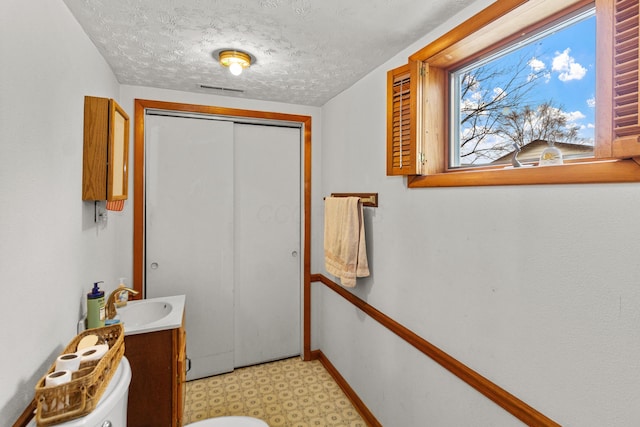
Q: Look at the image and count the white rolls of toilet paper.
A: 3